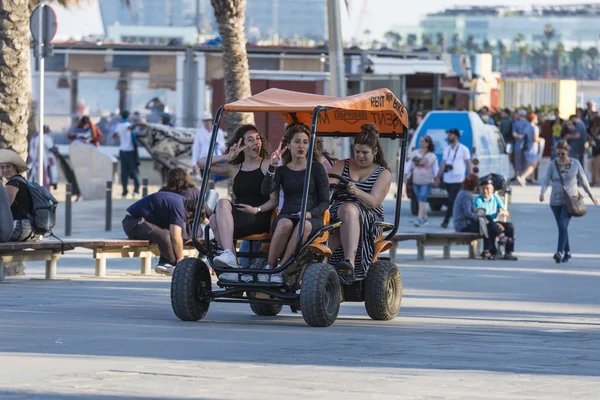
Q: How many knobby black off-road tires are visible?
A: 4